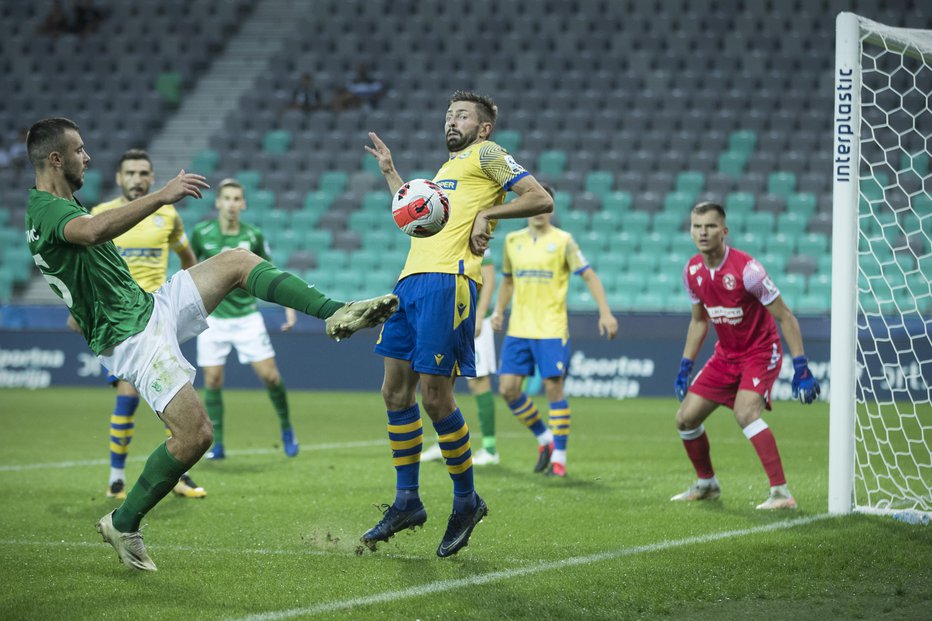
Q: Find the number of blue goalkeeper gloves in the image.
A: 2